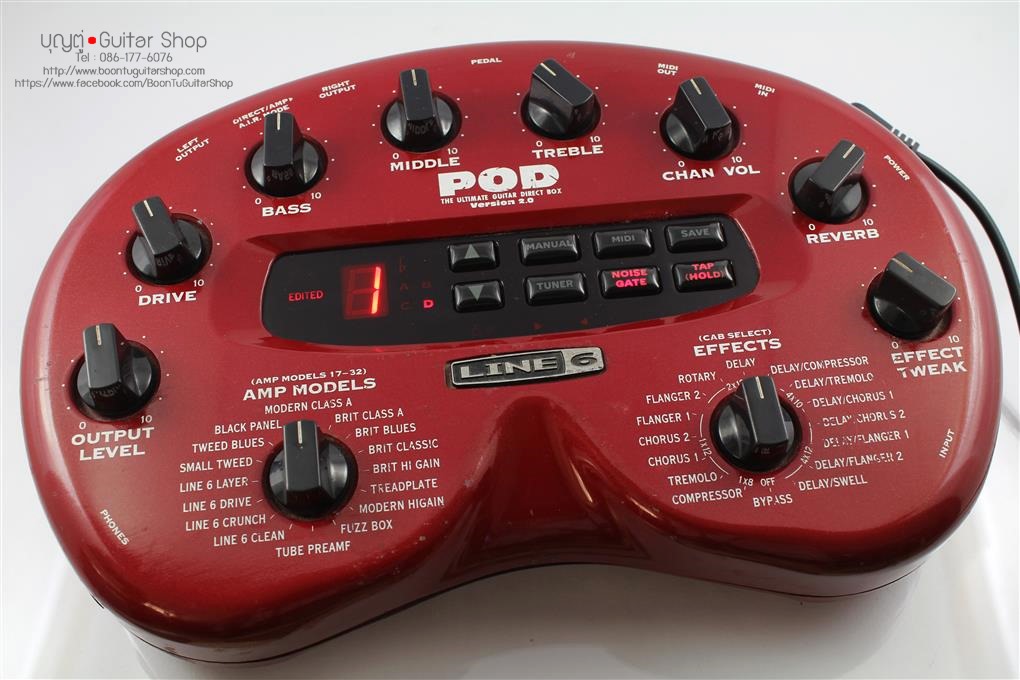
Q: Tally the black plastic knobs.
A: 10